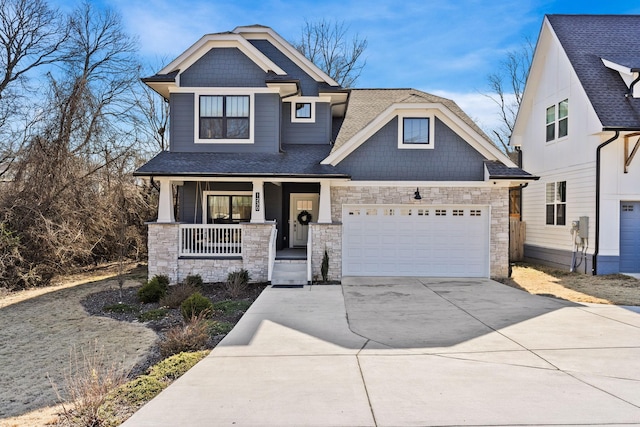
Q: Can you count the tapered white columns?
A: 3